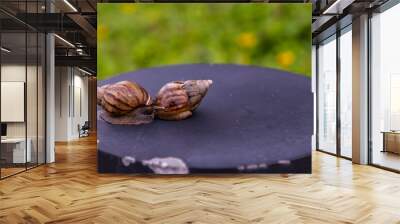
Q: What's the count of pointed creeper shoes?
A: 0